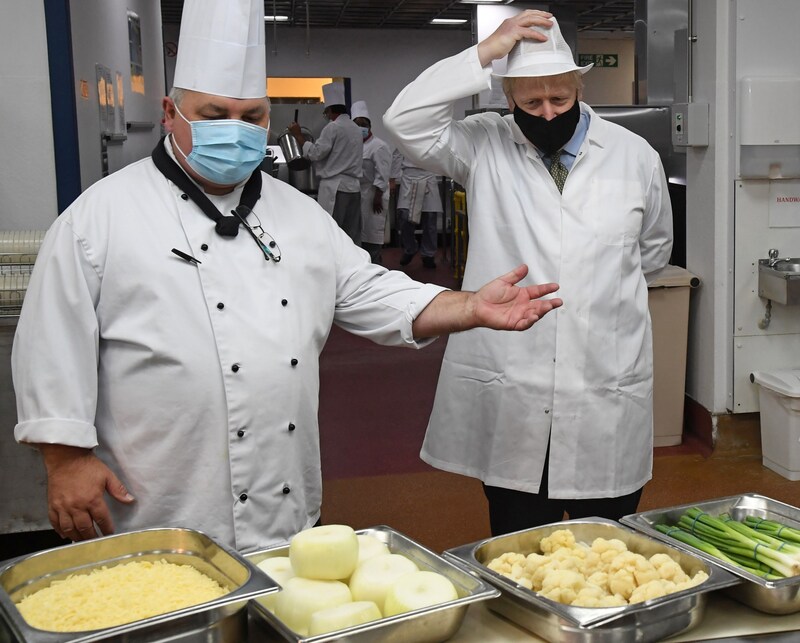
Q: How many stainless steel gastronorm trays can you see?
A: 4